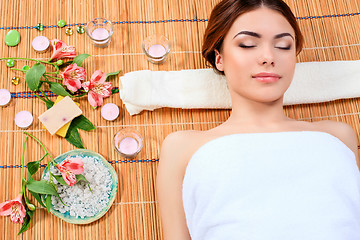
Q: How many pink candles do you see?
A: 7